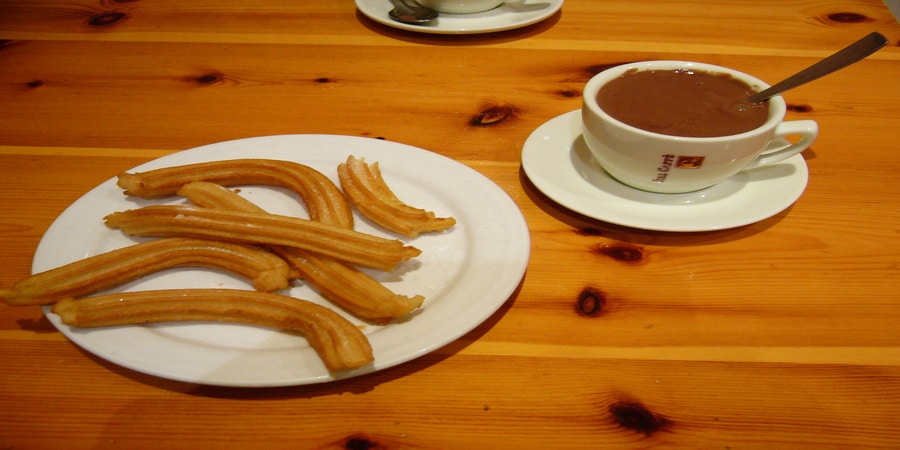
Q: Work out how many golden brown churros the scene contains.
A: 6